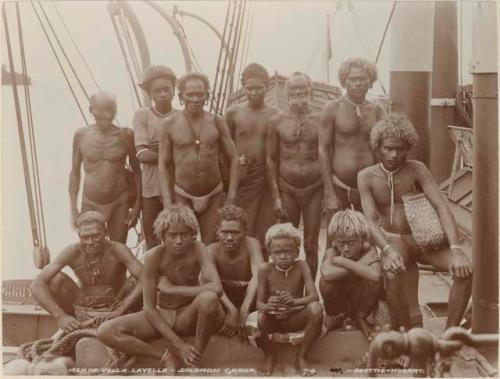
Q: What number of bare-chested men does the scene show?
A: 11